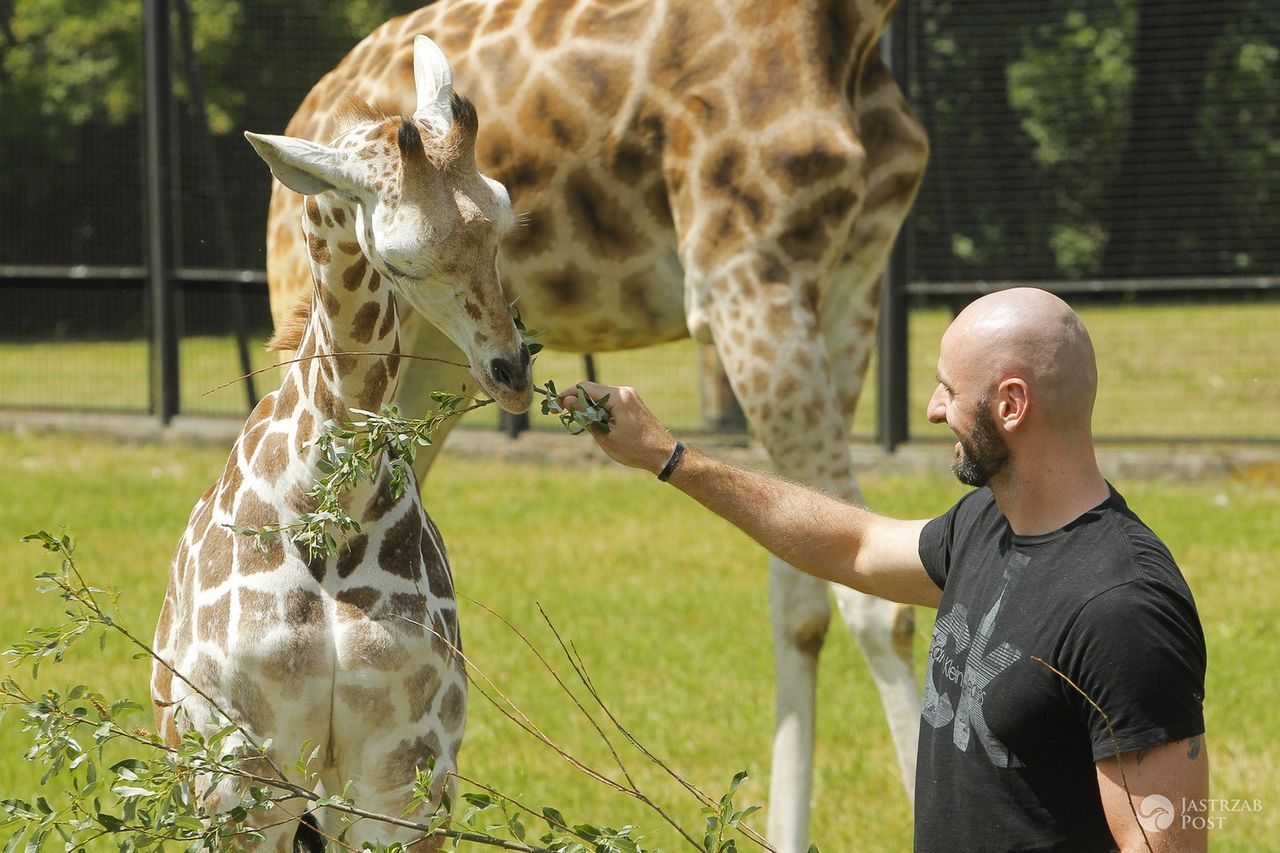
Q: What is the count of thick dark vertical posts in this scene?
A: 2